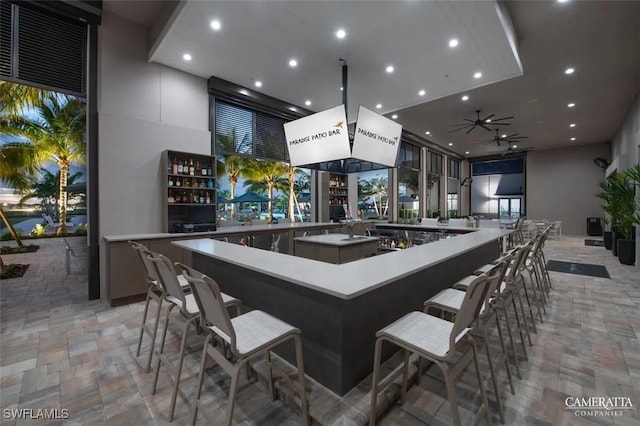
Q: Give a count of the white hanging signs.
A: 2